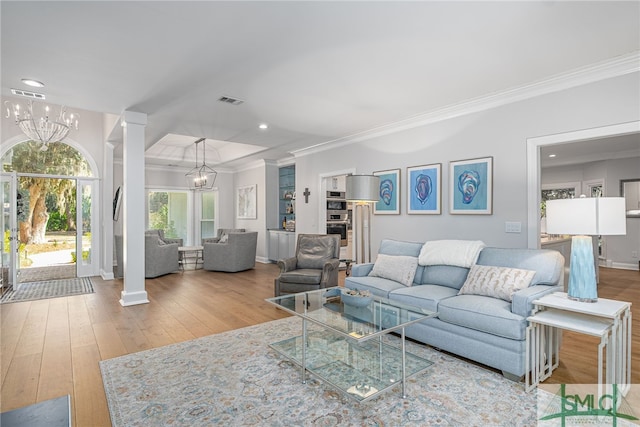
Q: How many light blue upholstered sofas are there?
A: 1